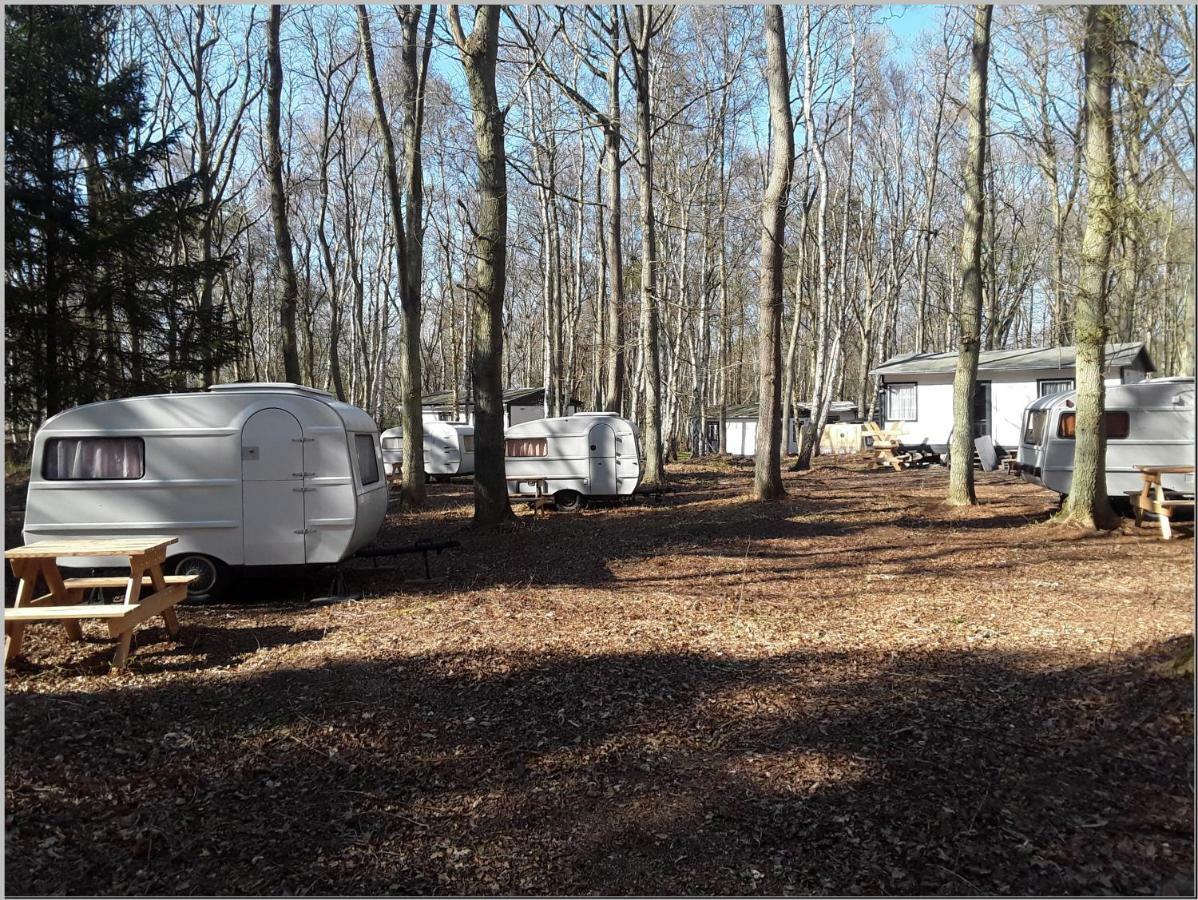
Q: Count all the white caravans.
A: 4